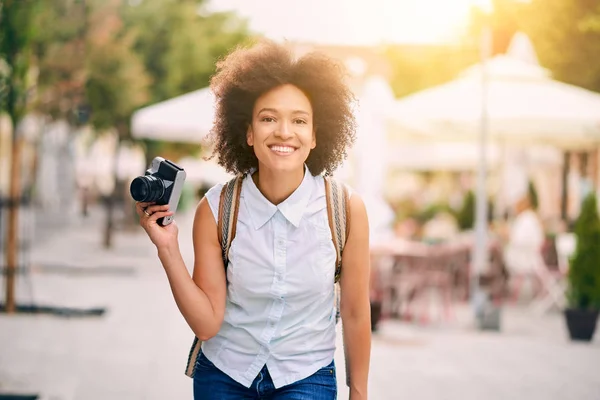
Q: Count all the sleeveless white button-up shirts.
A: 1